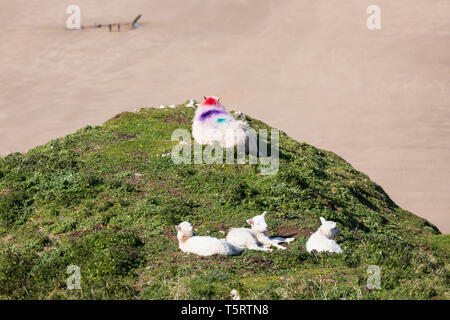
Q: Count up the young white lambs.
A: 3